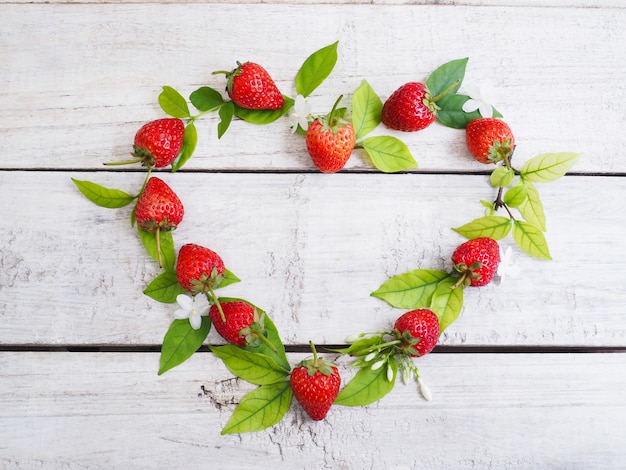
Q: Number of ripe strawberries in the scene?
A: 11